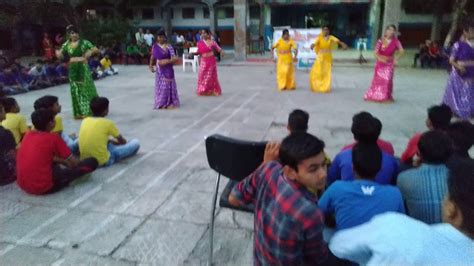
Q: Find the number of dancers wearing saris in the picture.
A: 7